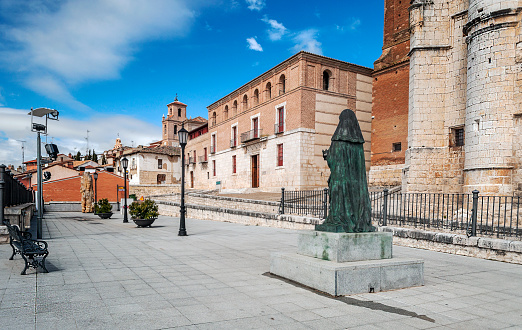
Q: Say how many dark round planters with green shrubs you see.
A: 2